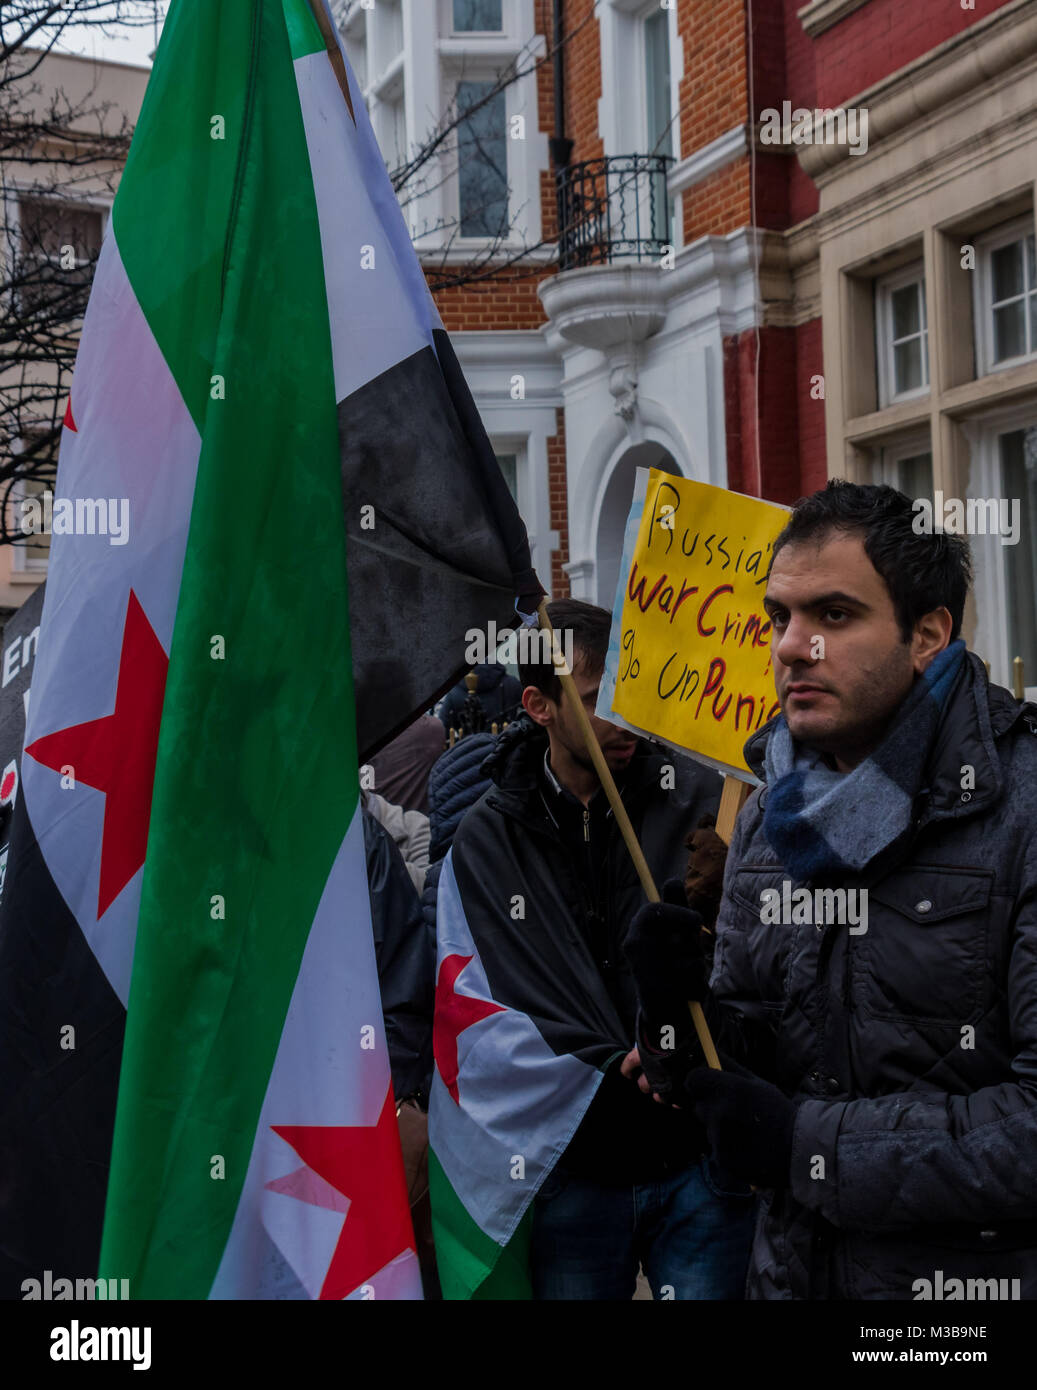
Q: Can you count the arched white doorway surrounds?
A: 1